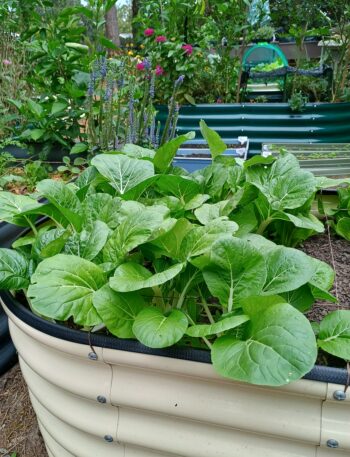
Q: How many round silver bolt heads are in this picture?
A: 5